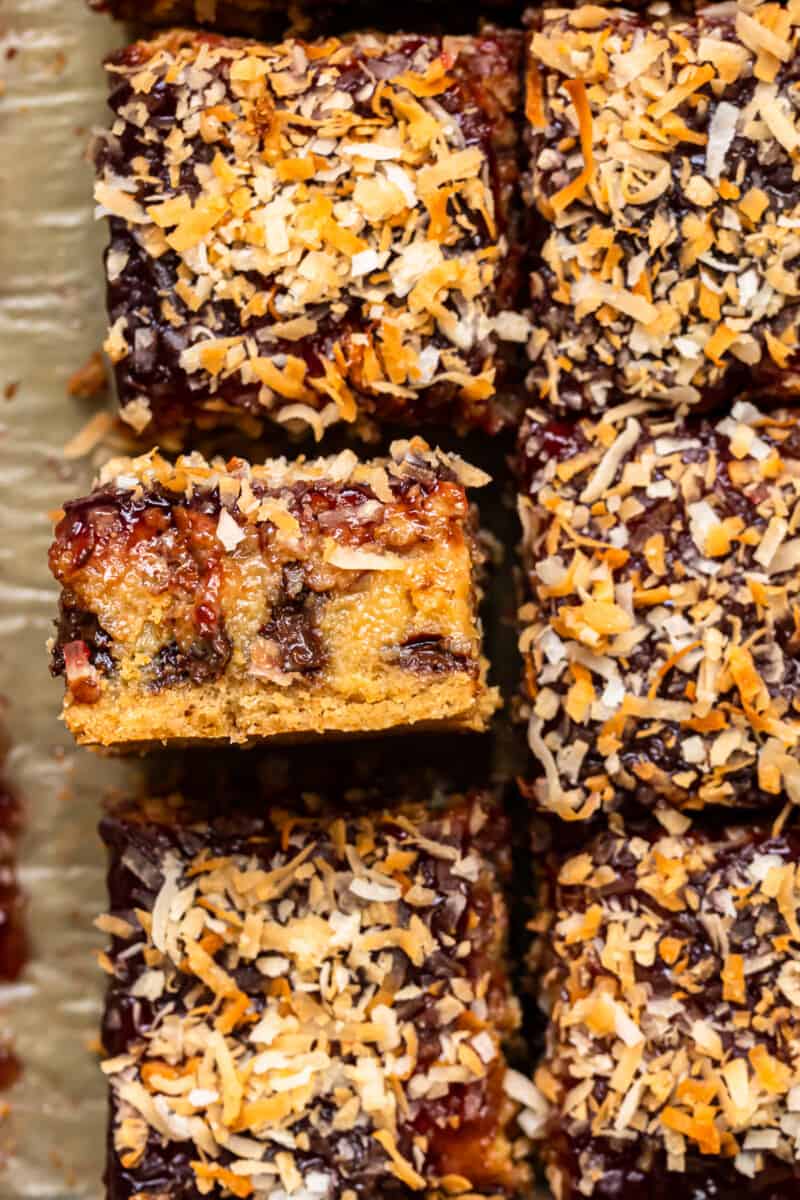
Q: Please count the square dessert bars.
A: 6